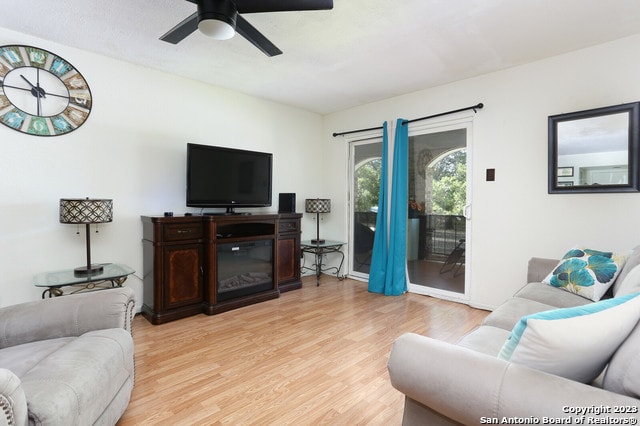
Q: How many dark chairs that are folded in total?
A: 1